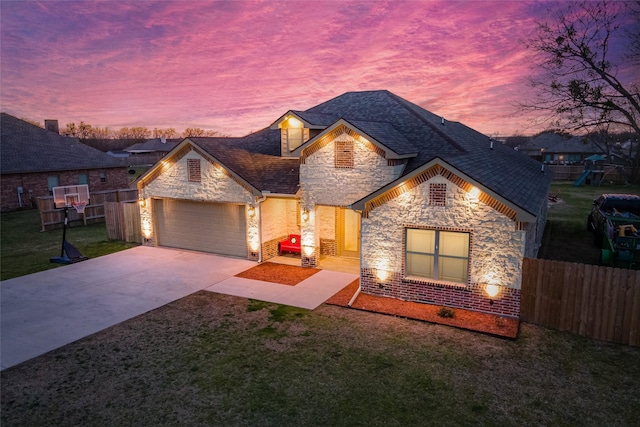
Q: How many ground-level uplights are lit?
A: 5